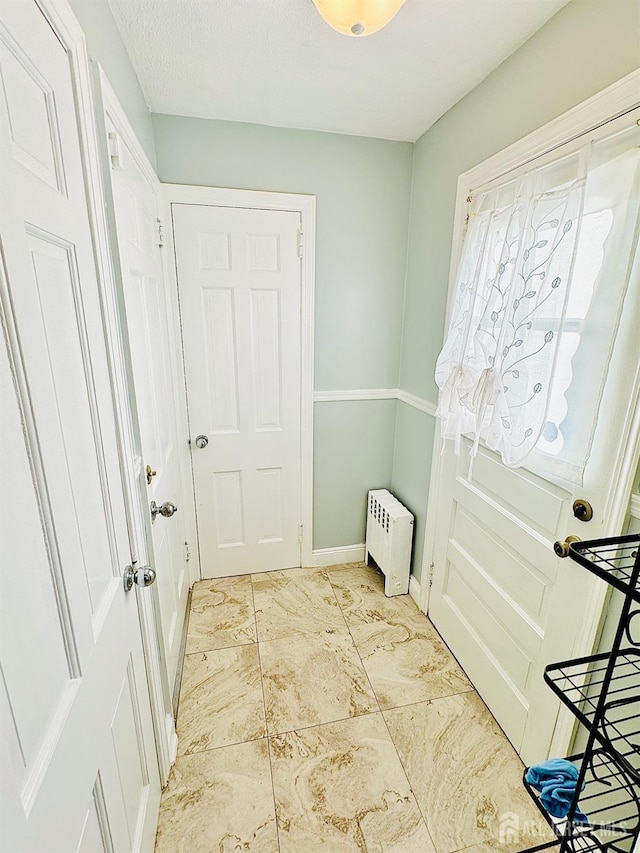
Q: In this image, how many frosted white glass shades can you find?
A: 1